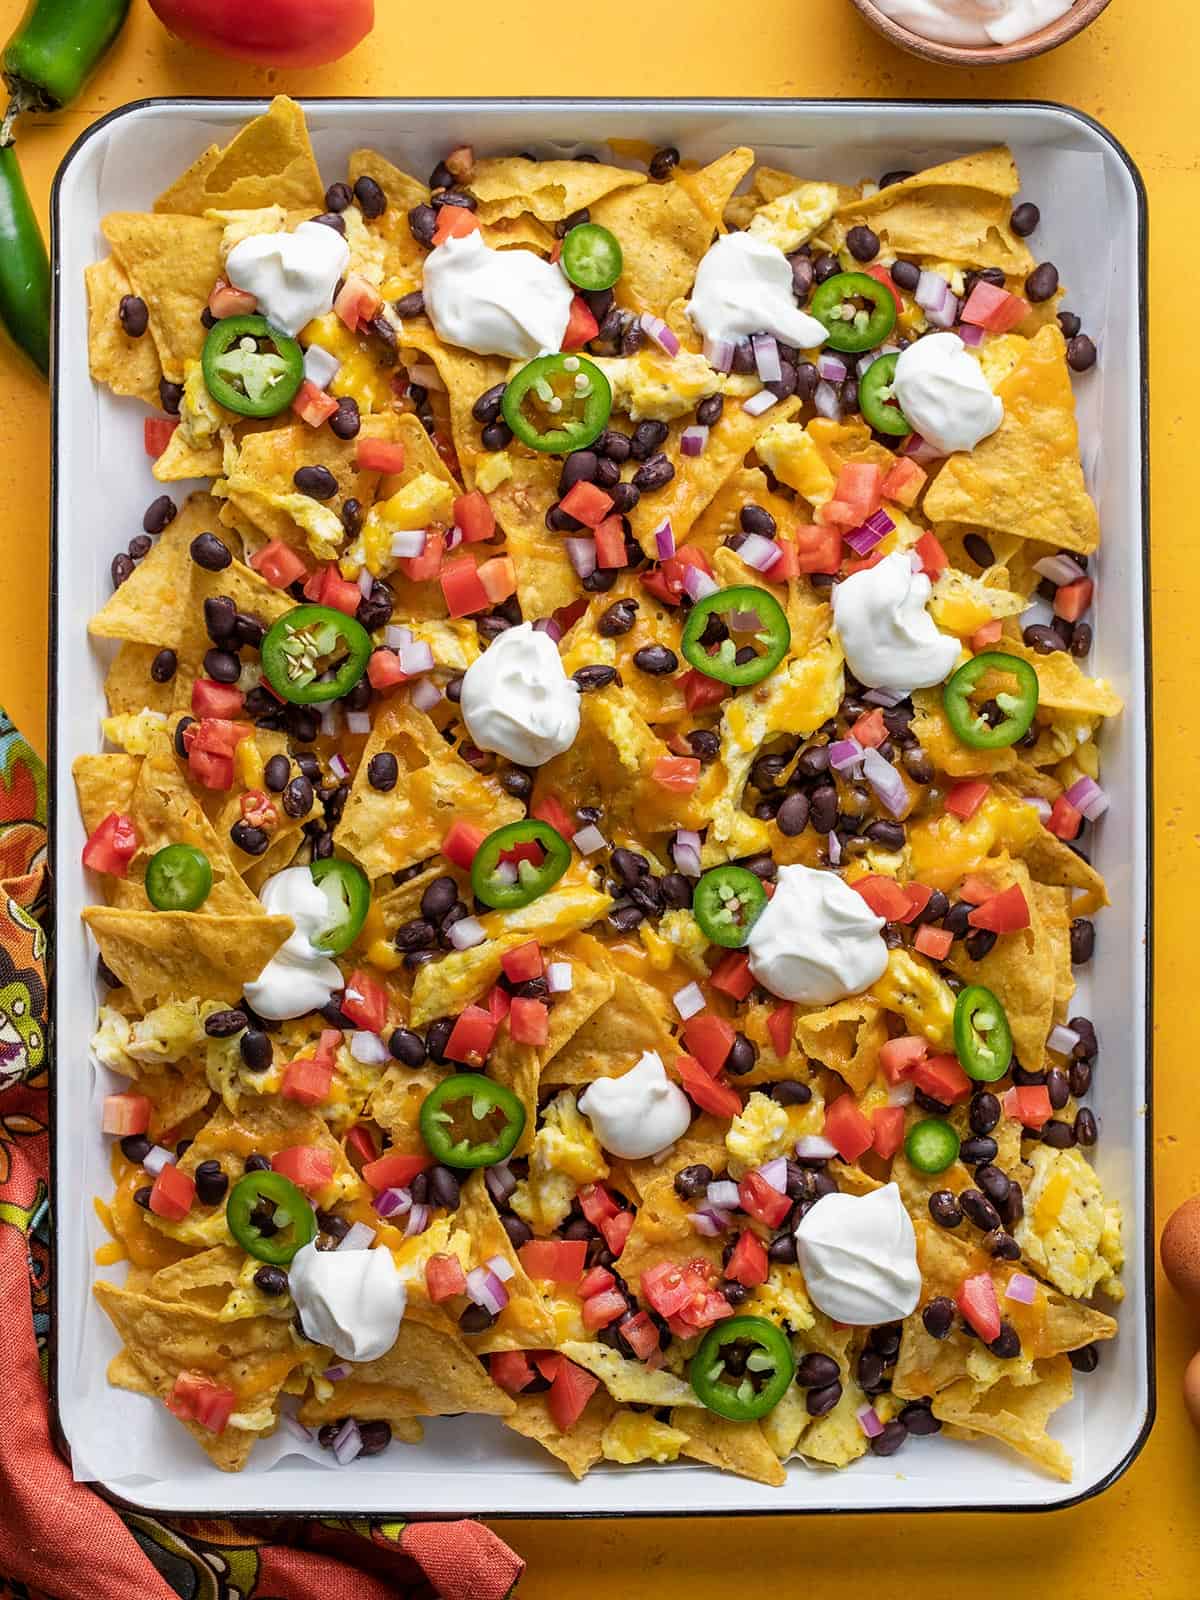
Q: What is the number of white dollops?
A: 11